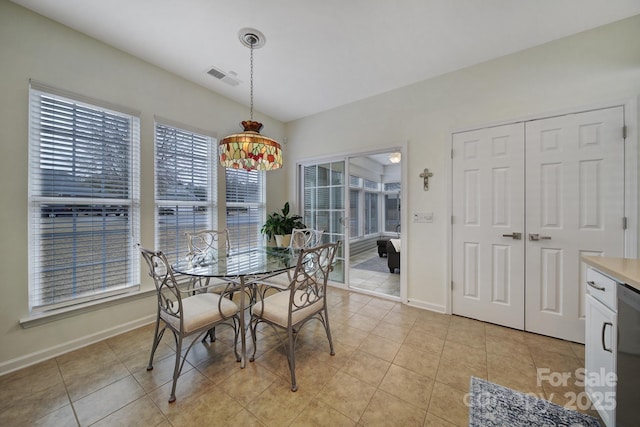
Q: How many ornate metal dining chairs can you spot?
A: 4